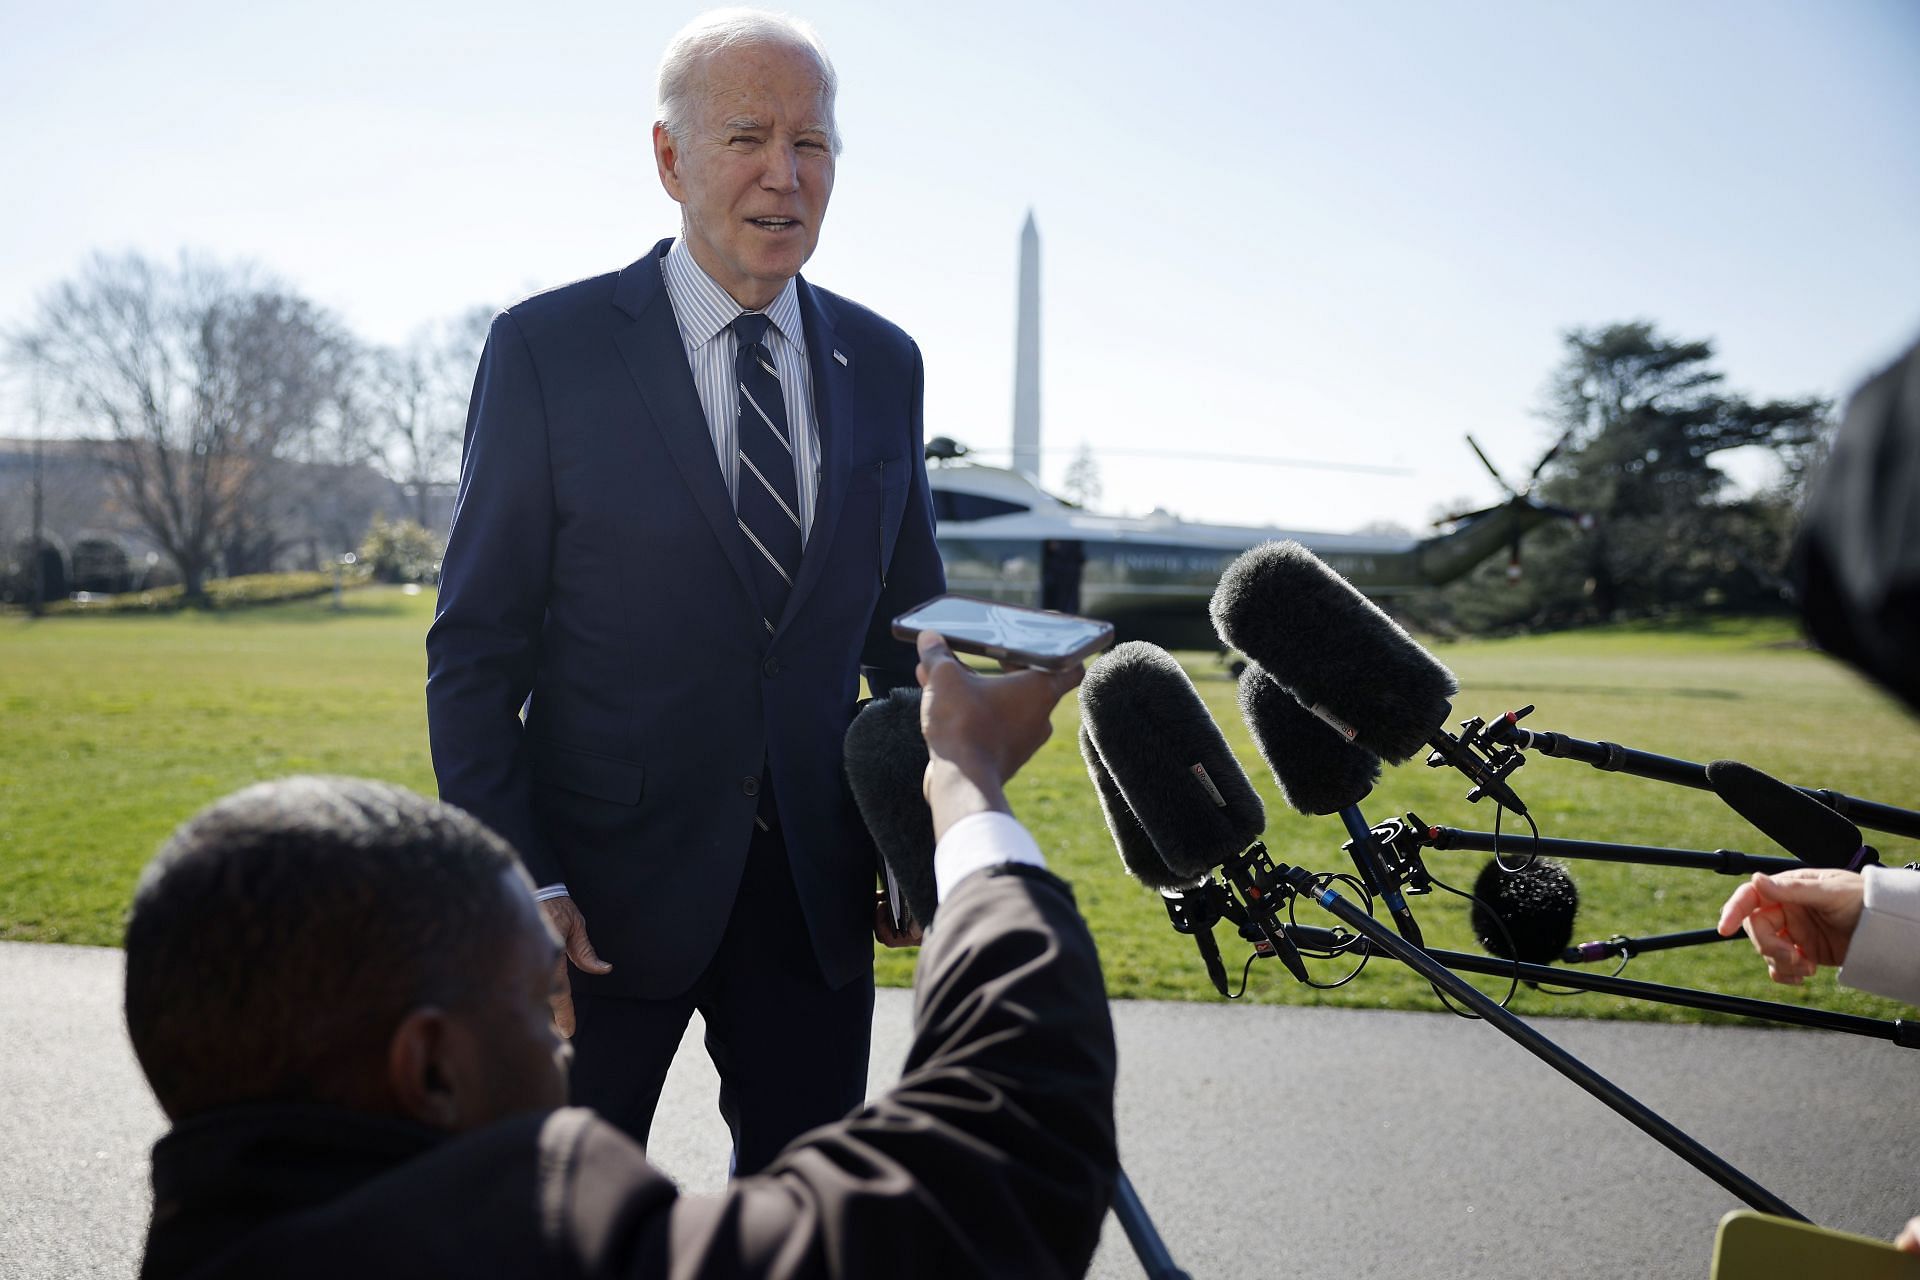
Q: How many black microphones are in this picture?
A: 7